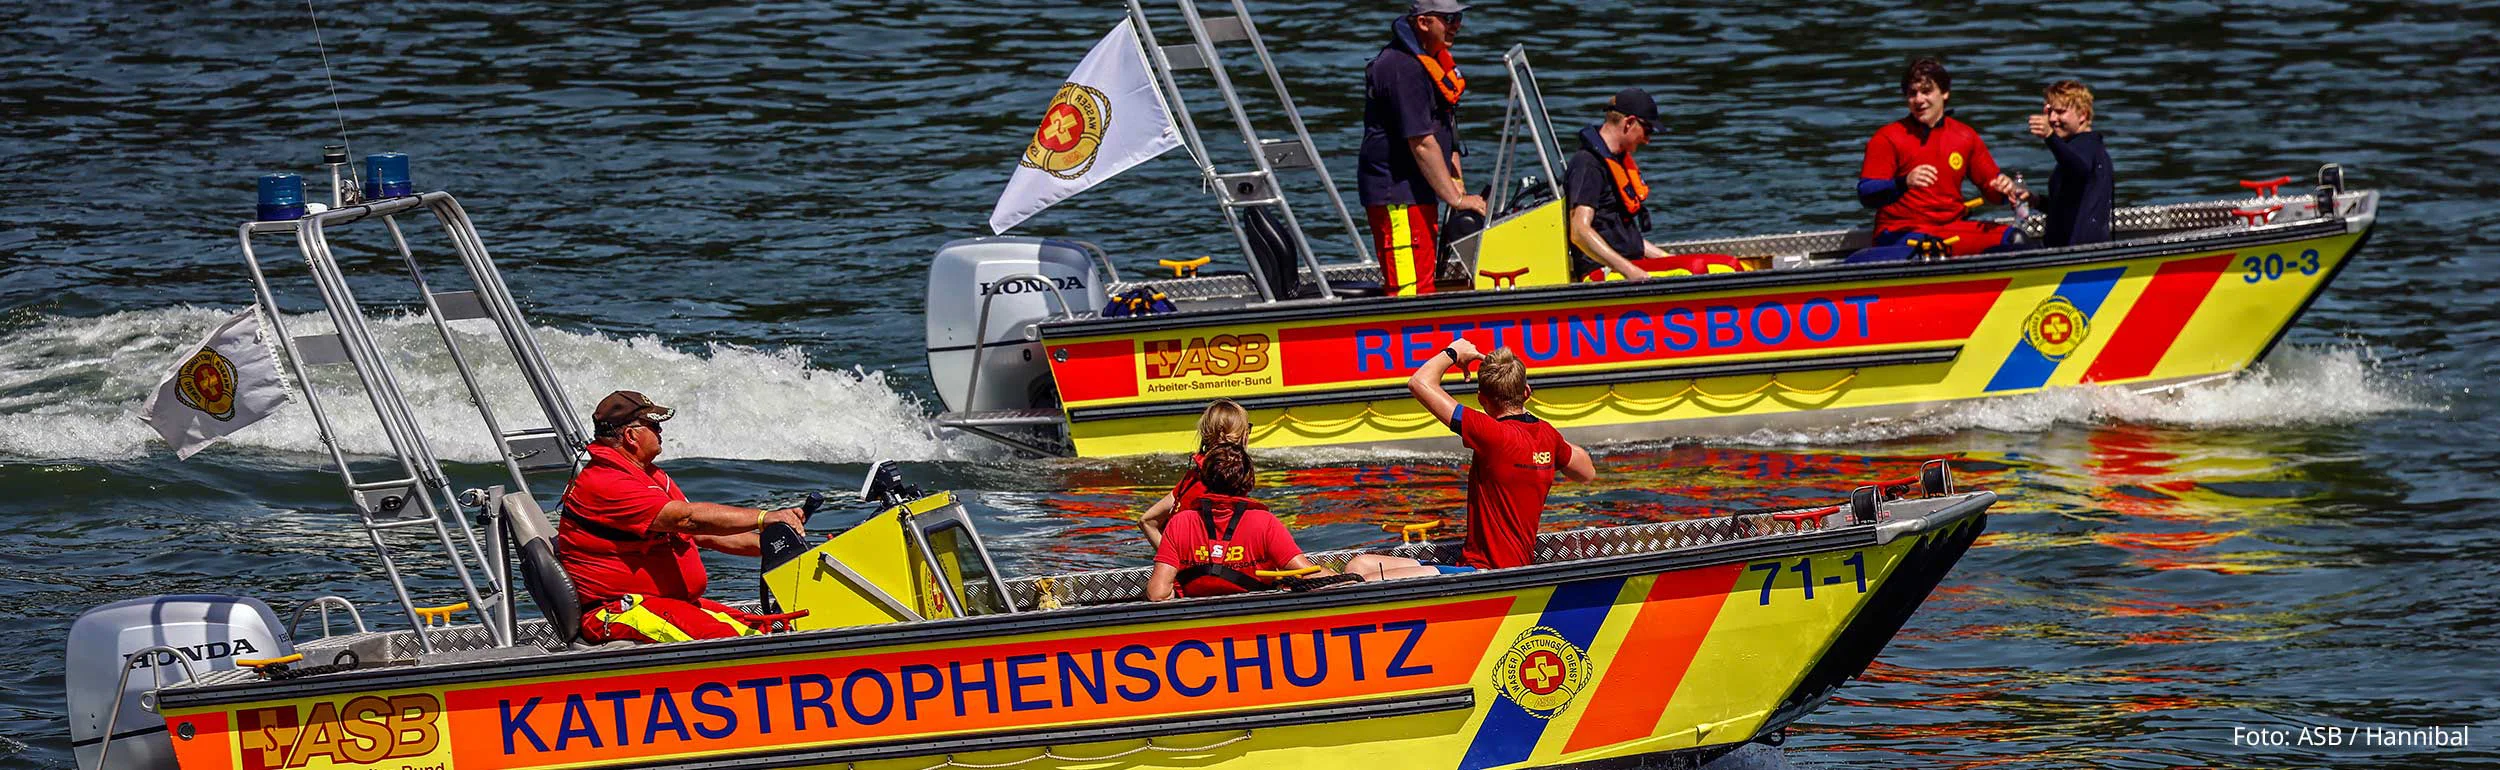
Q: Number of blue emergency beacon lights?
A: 2